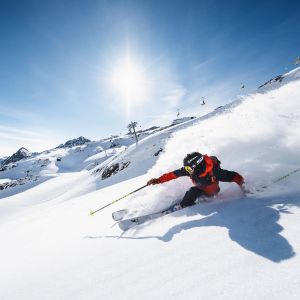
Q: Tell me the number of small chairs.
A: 3